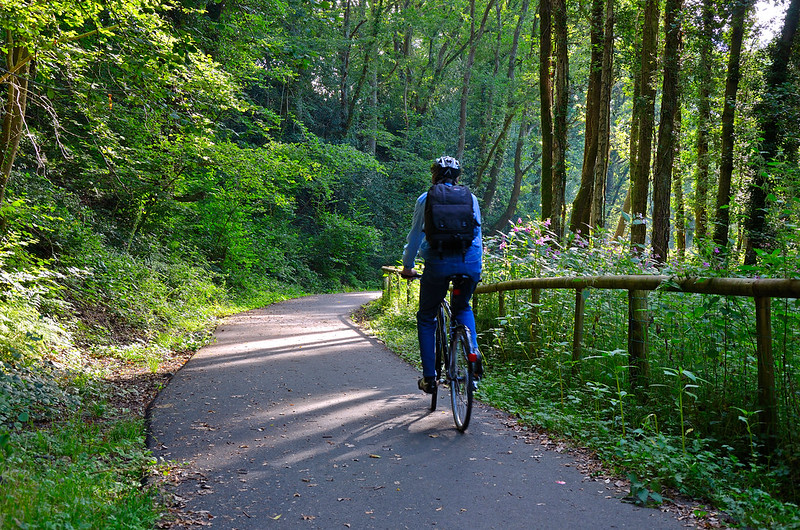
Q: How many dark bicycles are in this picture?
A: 1